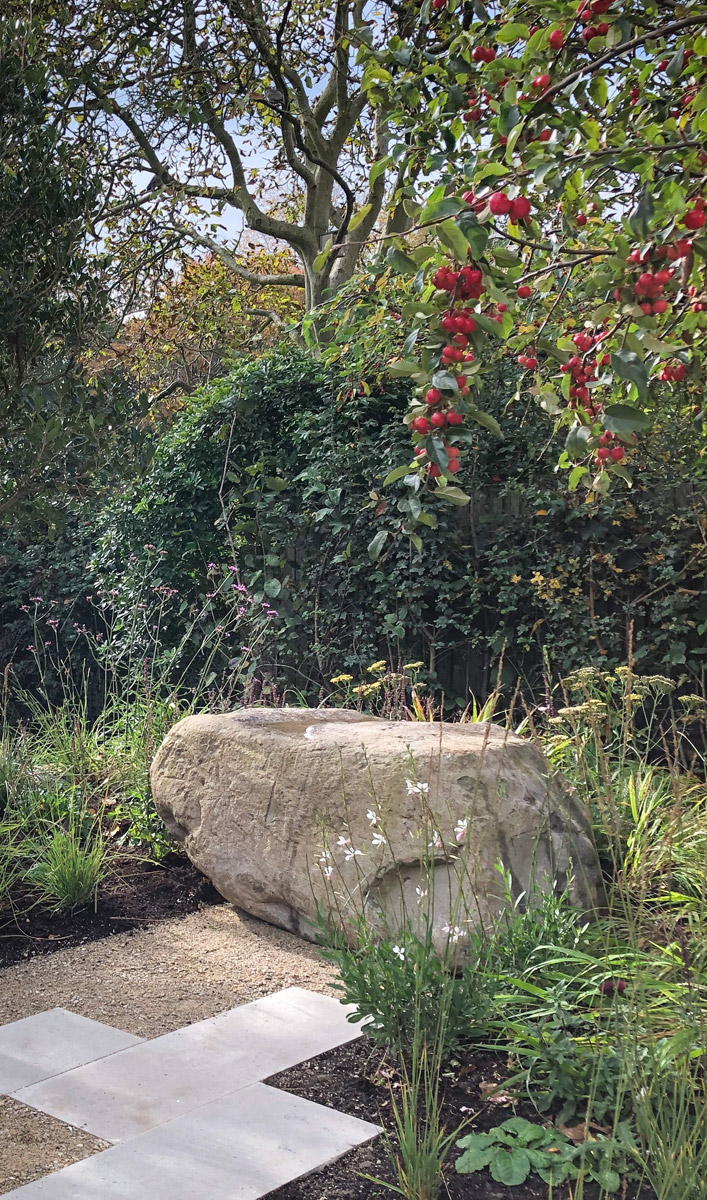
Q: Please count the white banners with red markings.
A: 0